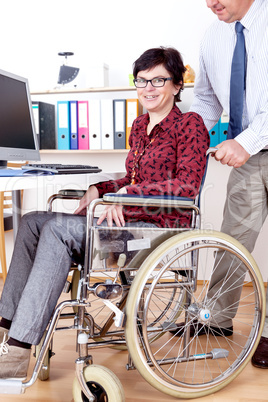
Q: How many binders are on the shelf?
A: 10